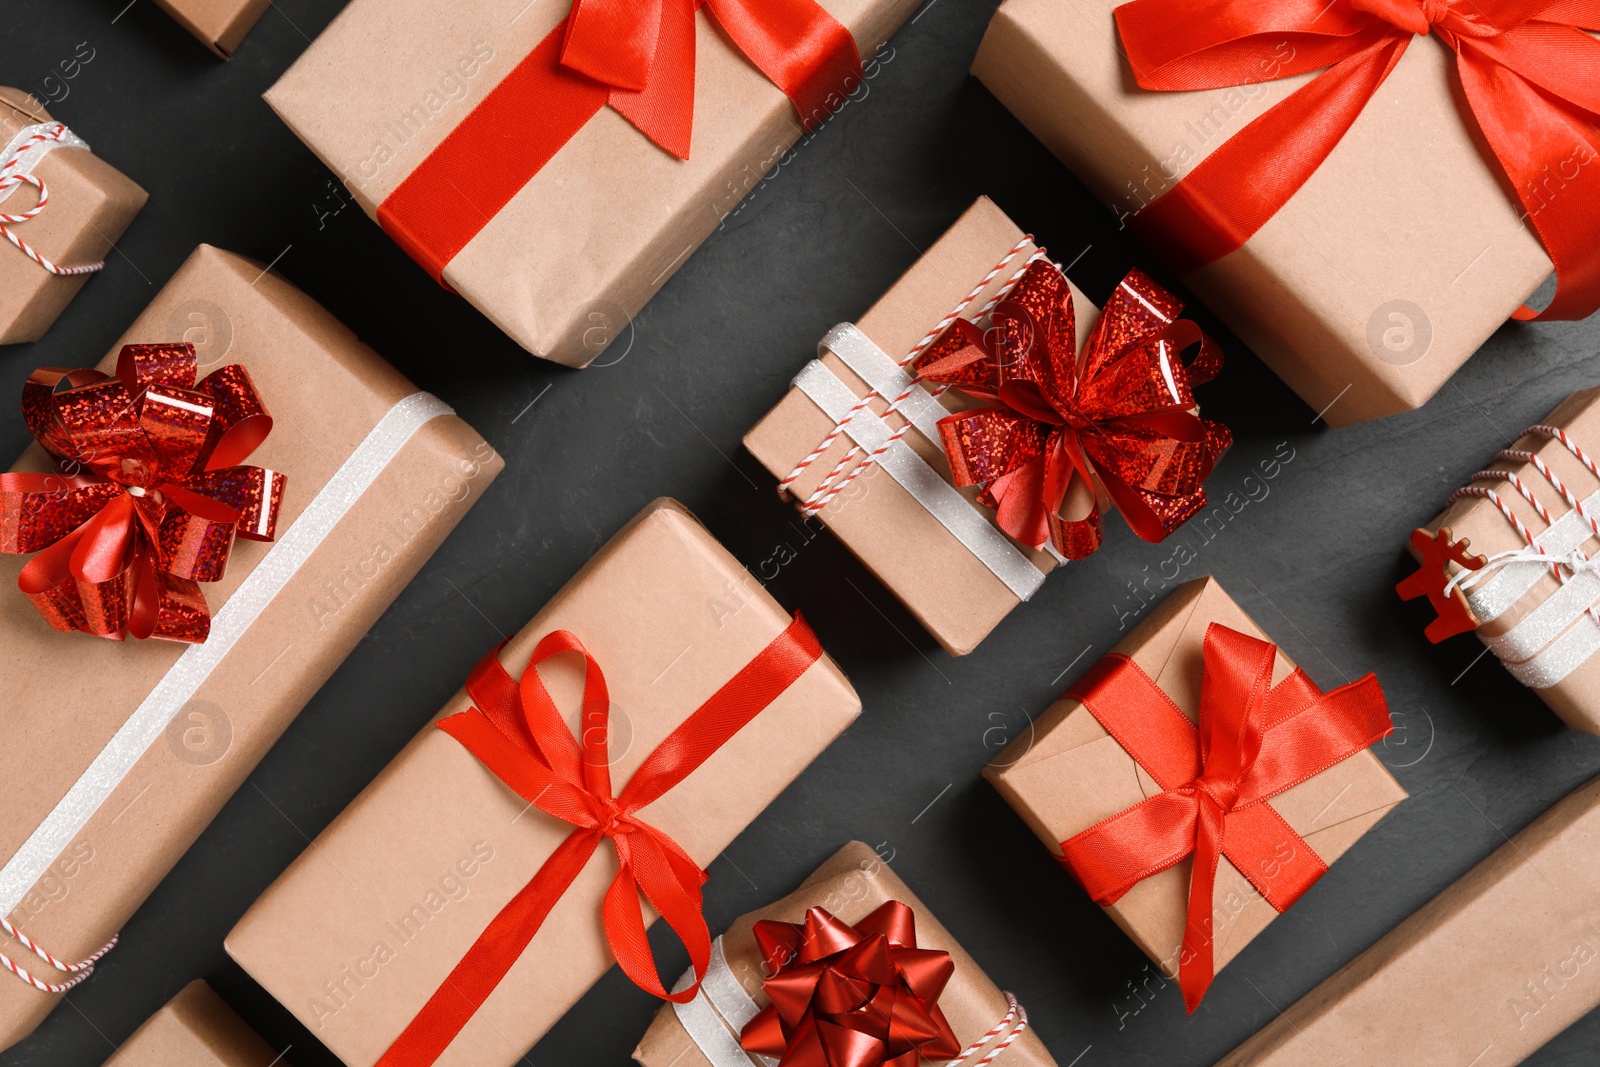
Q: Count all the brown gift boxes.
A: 12